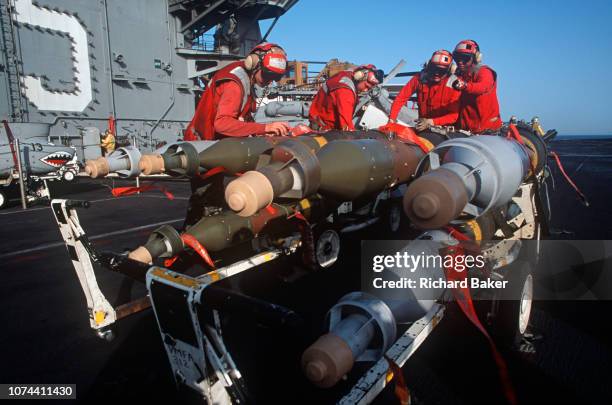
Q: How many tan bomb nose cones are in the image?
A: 6